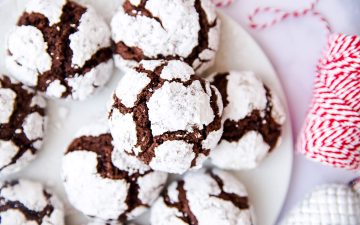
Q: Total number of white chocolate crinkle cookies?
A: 8